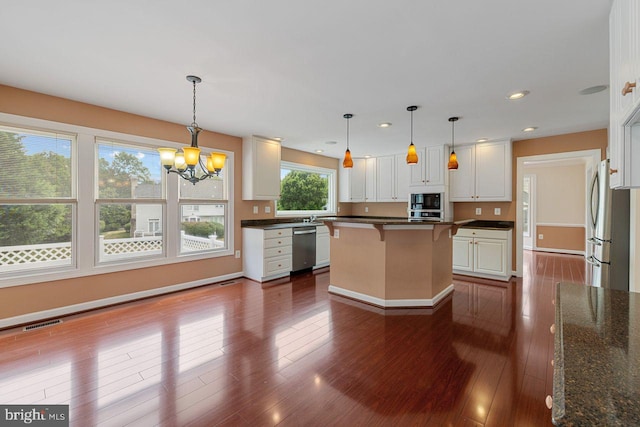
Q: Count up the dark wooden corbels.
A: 4